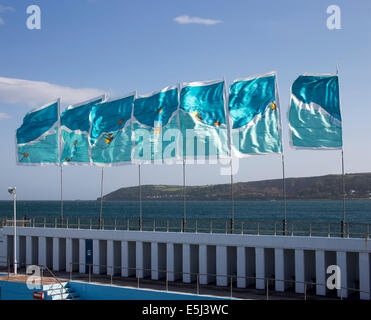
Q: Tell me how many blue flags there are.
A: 7